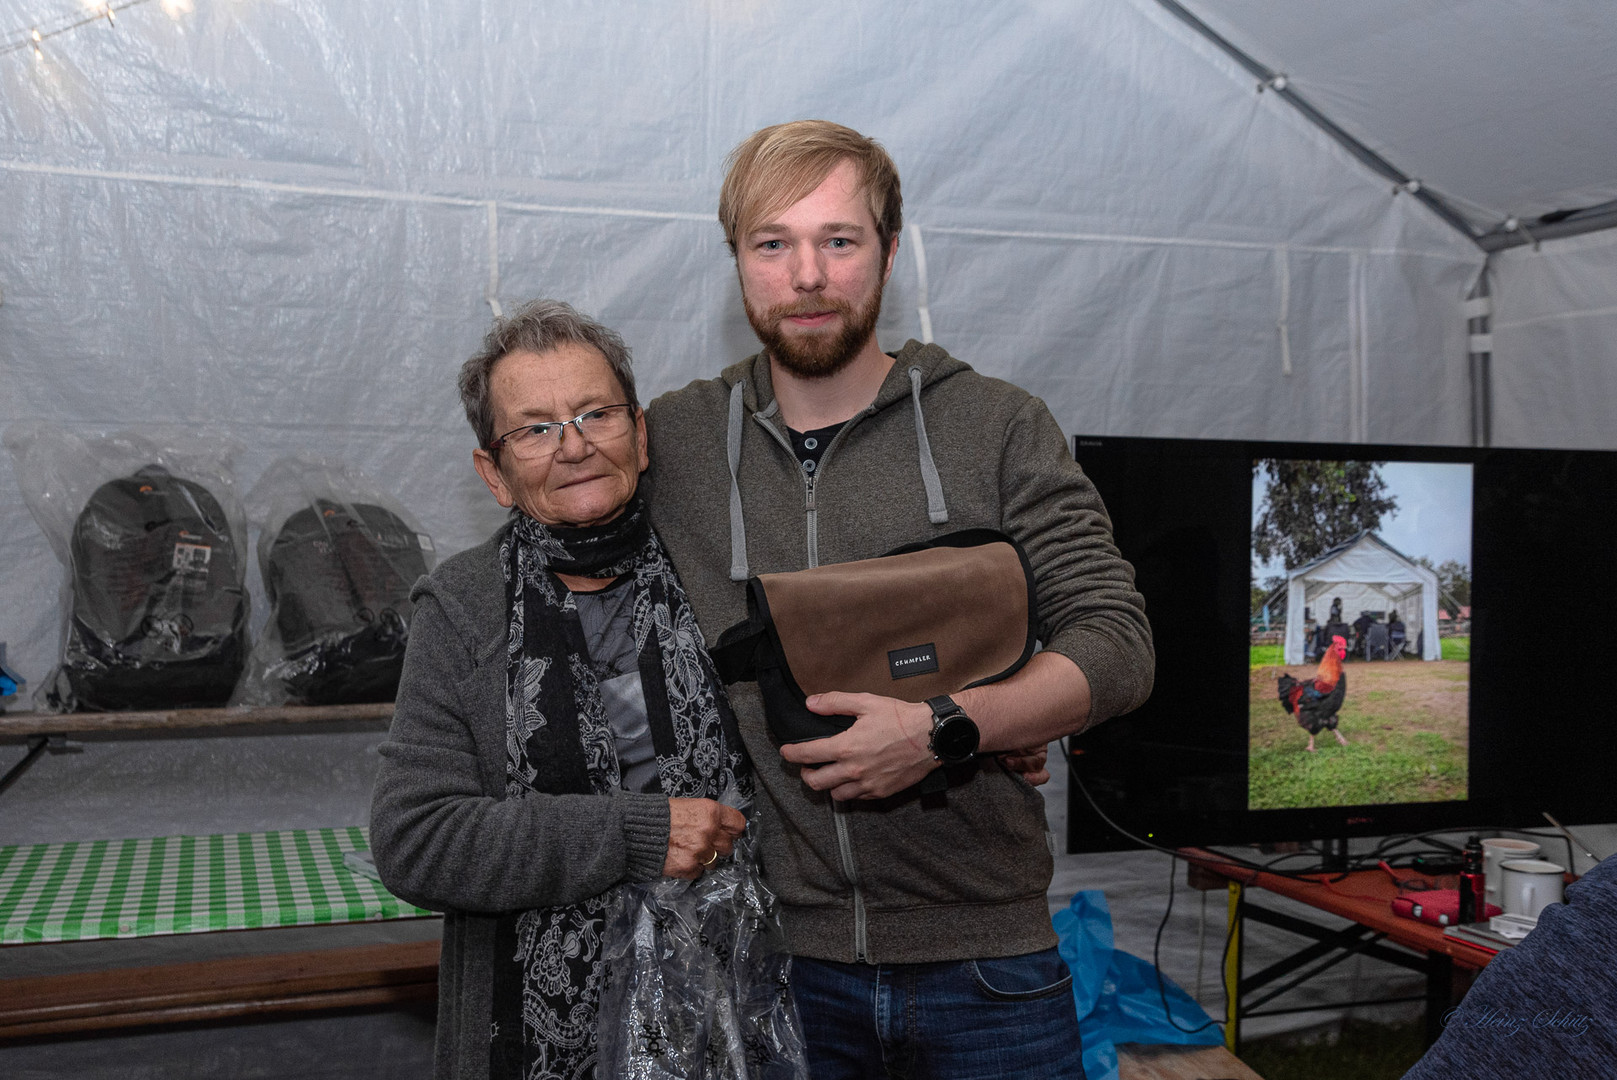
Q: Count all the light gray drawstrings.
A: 2